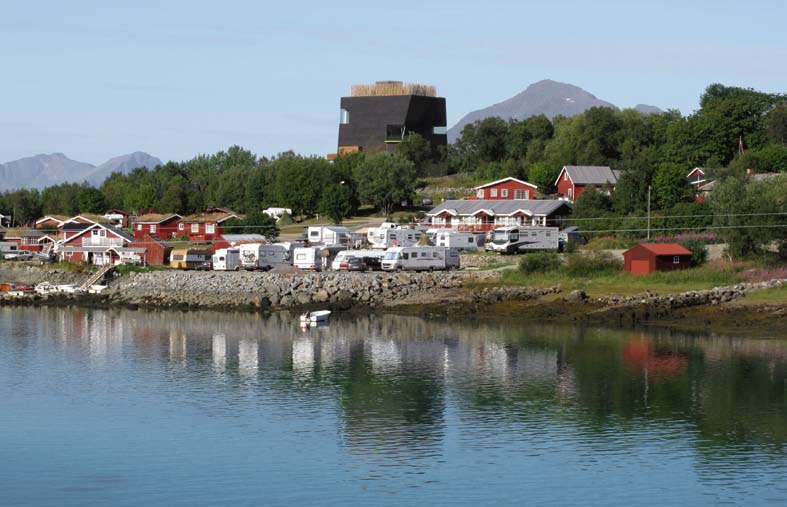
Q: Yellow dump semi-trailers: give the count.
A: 0